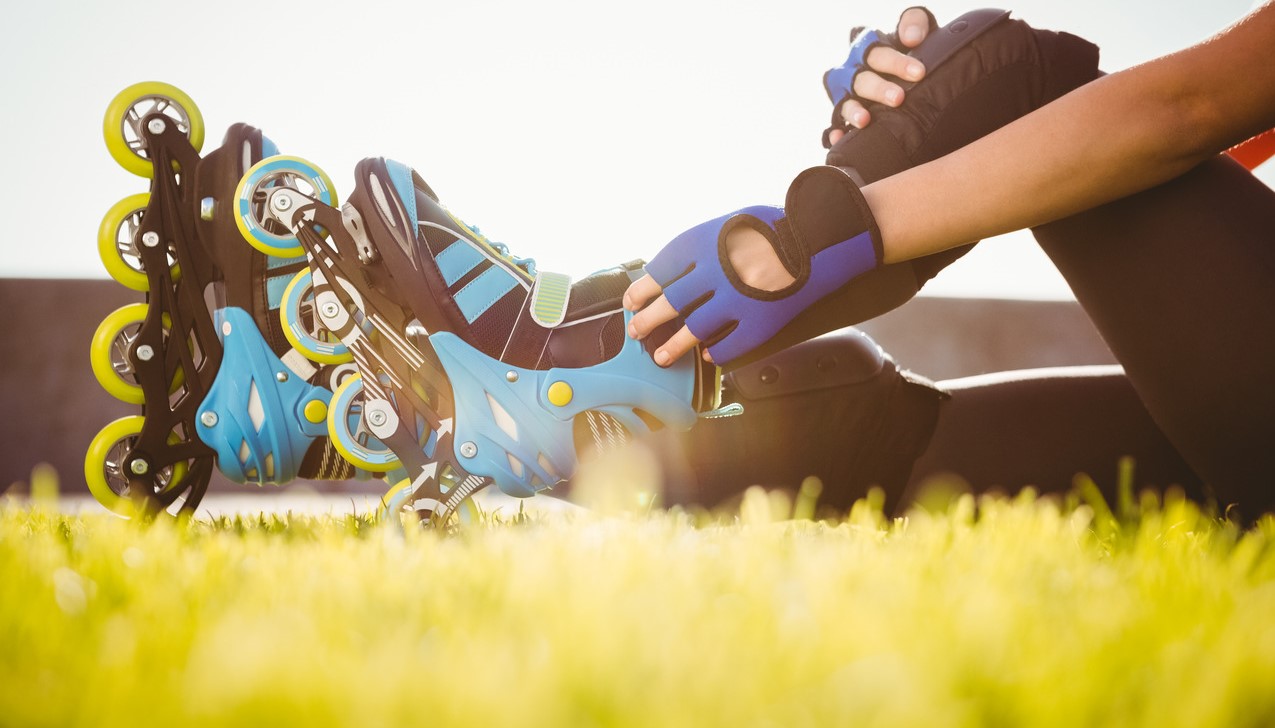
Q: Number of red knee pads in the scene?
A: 0